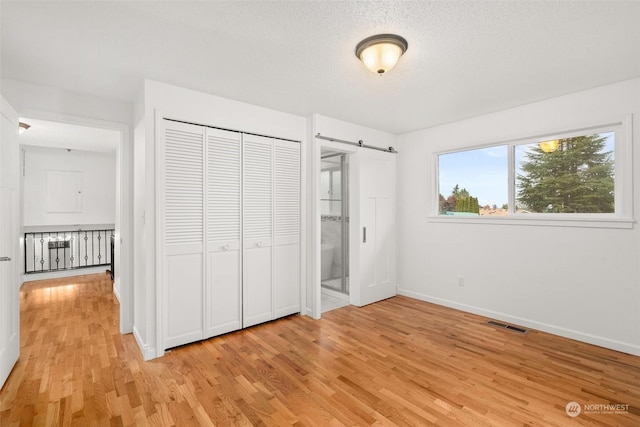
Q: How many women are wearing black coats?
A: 0